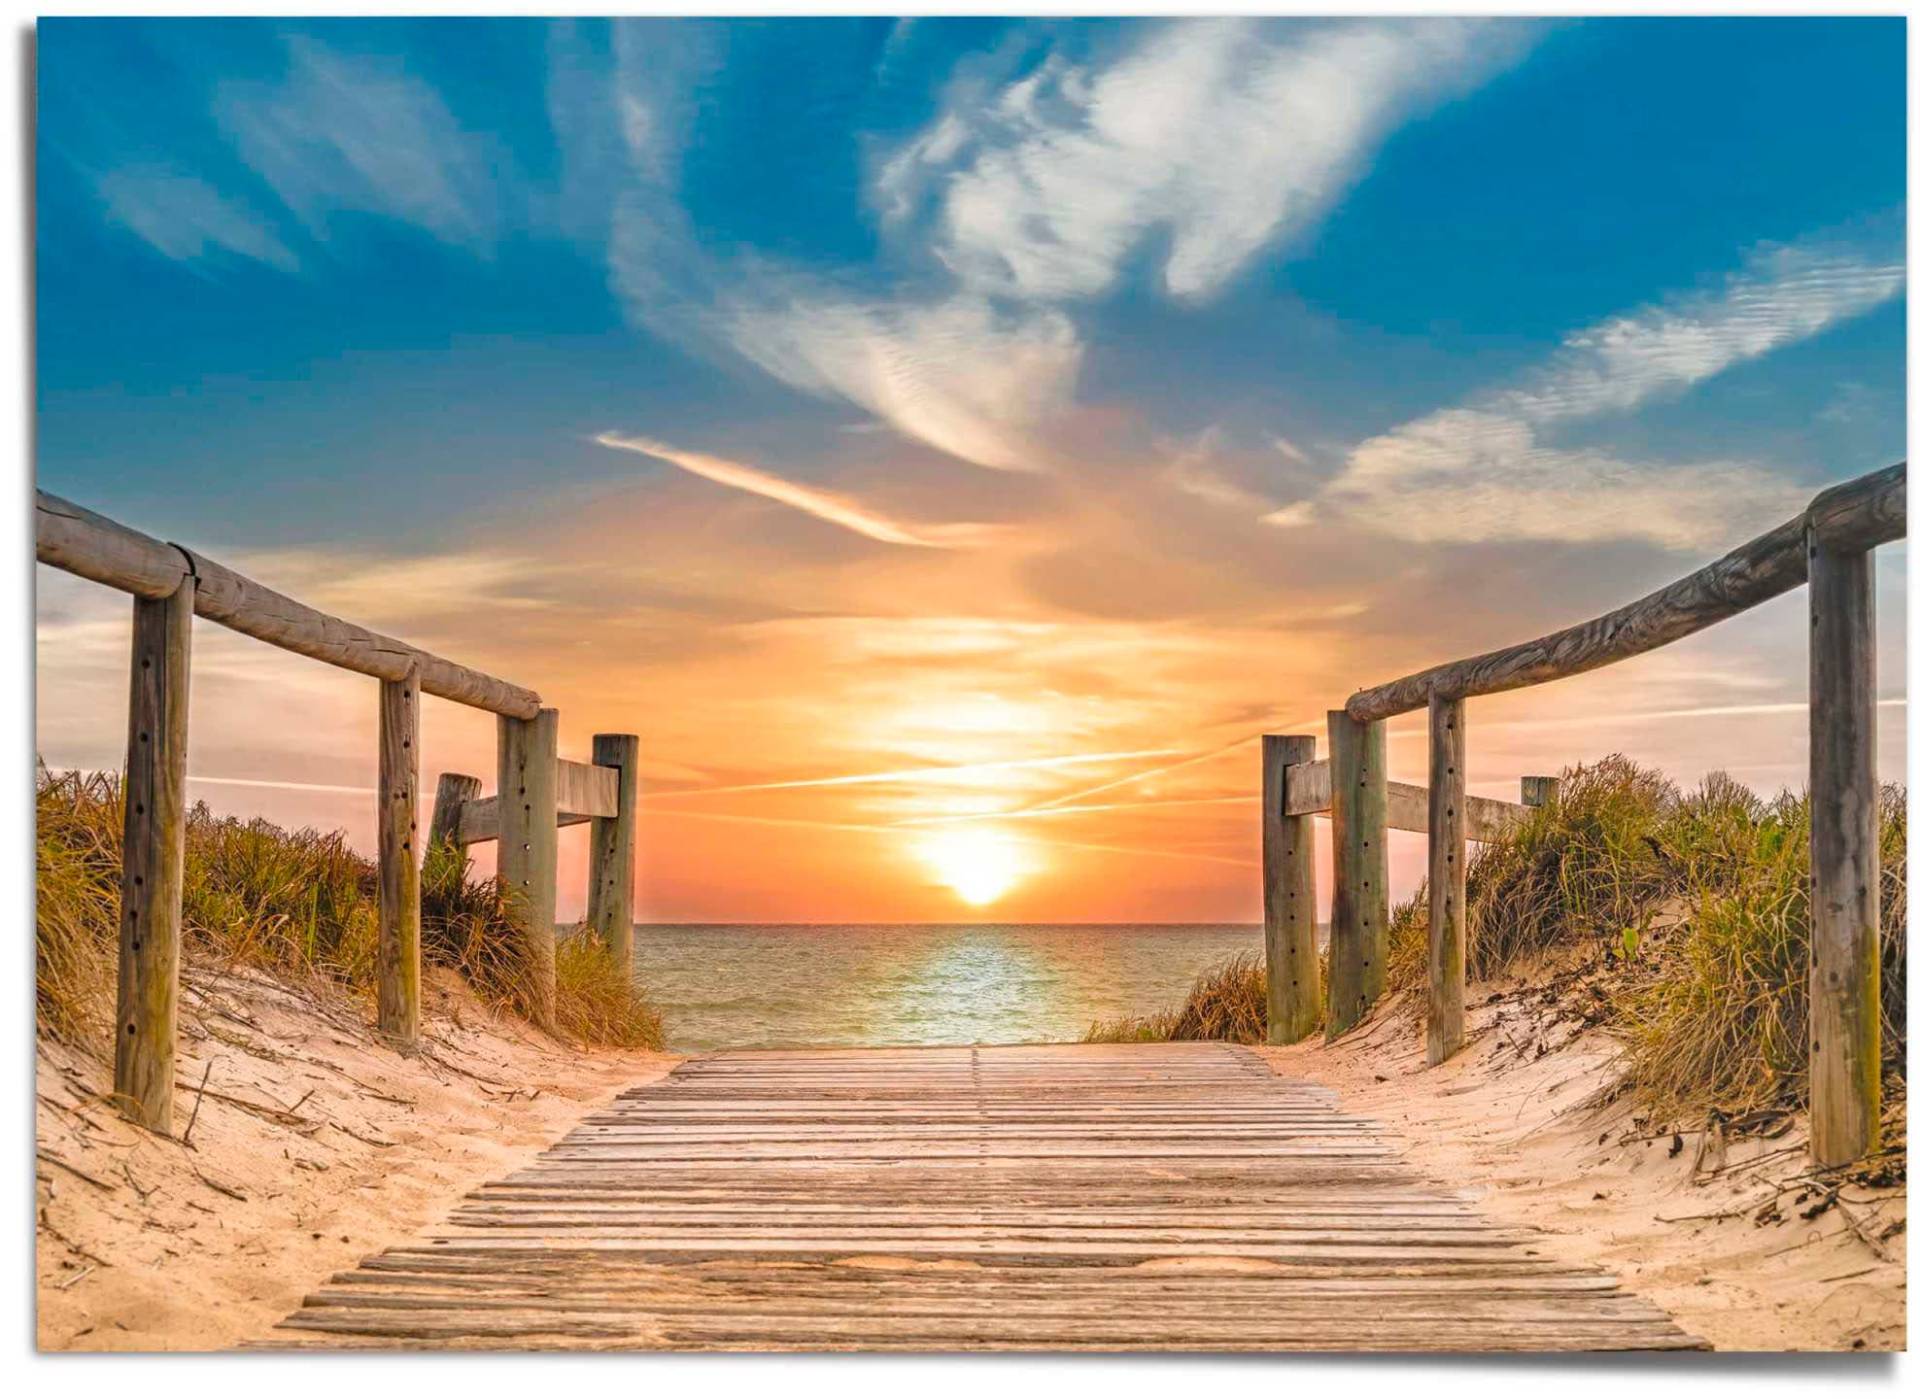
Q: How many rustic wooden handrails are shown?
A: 2